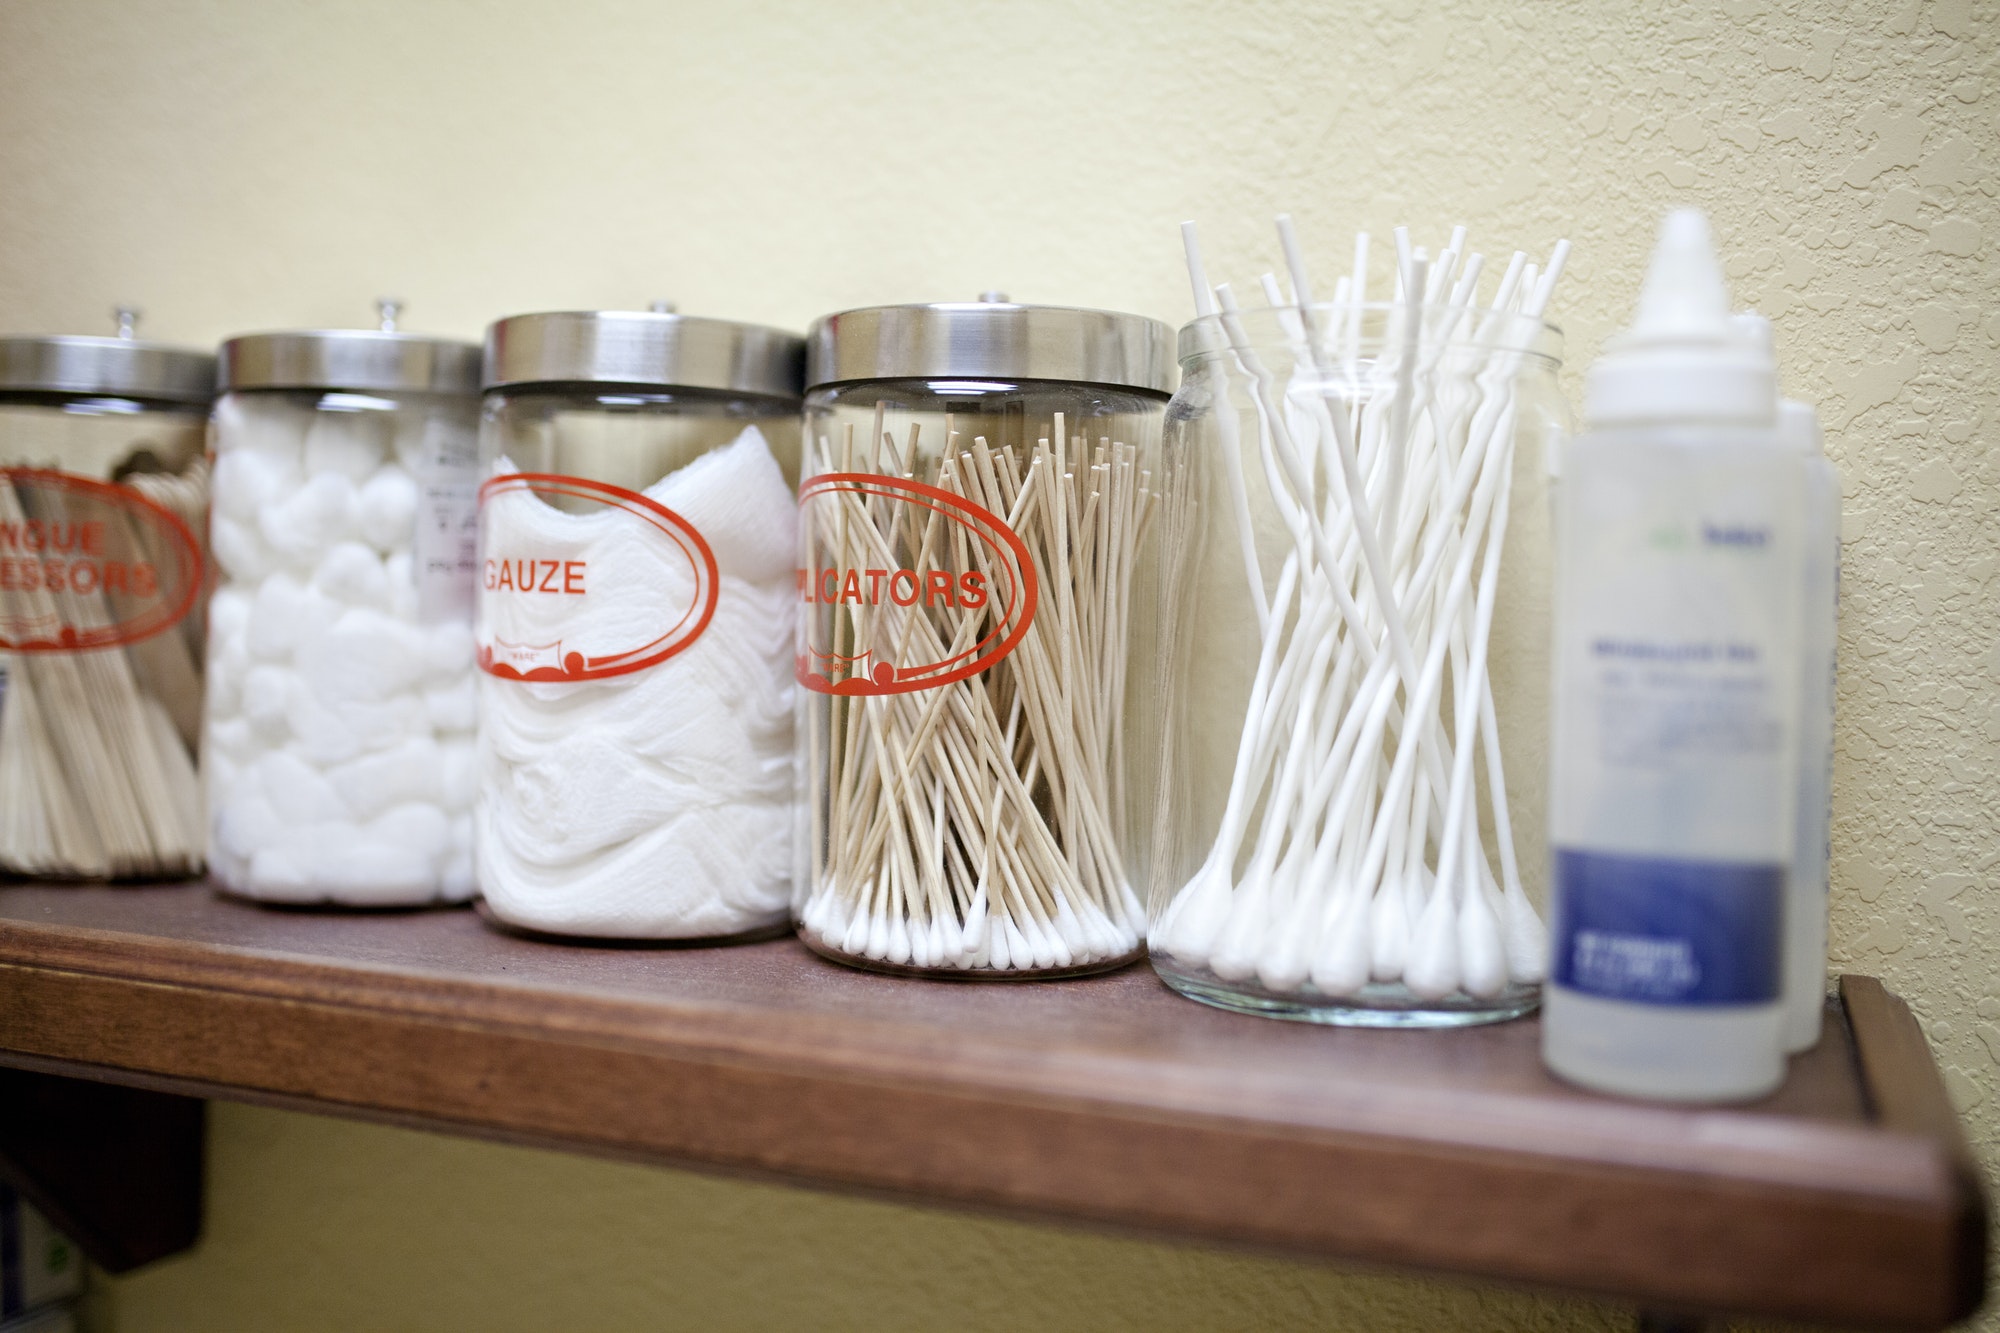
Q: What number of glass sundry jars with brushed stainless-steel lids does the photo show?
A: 4